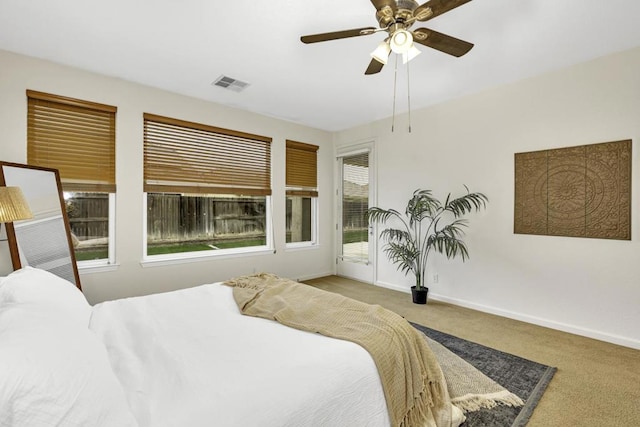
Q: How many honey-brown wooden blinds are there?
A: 3